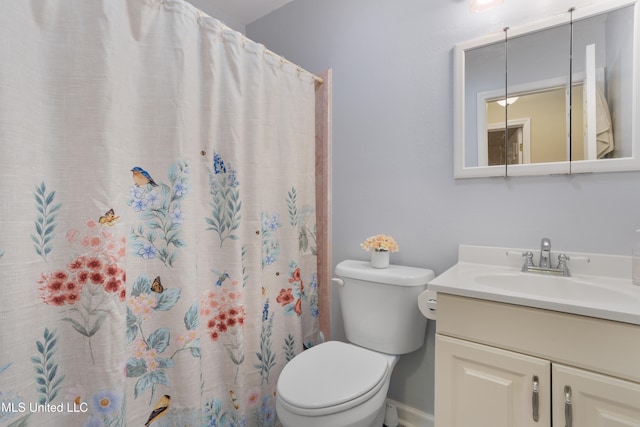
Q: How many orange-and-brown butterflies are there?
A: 2